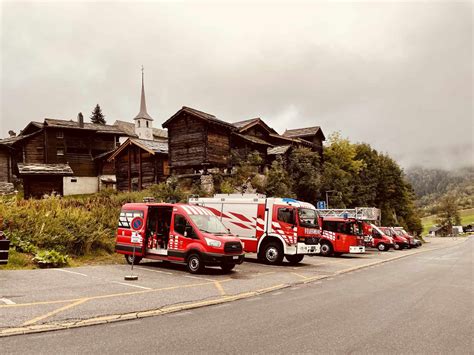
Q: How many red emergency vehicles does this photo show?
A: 6